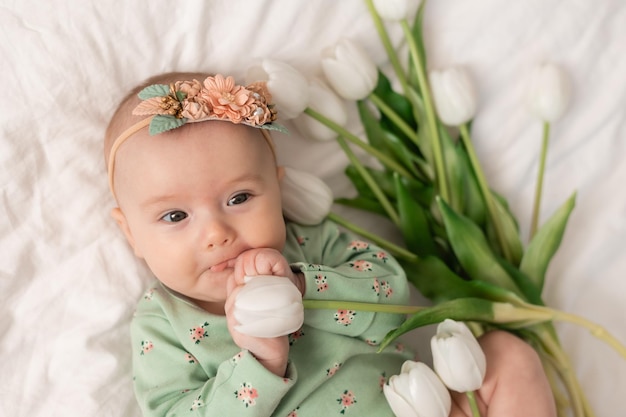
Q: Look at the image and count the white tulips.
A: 10